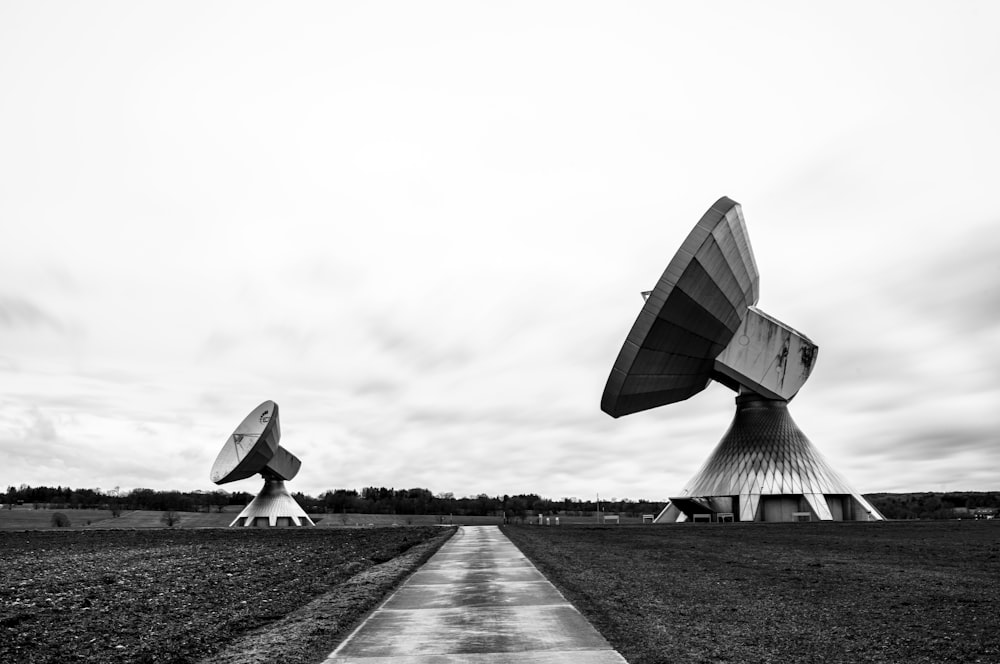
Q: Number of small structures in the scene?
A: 1